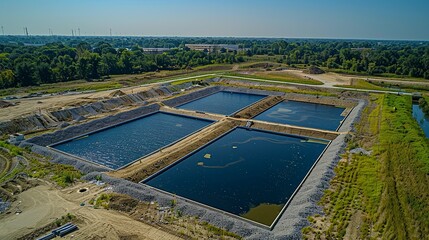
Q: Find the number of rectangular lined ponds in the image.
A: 4